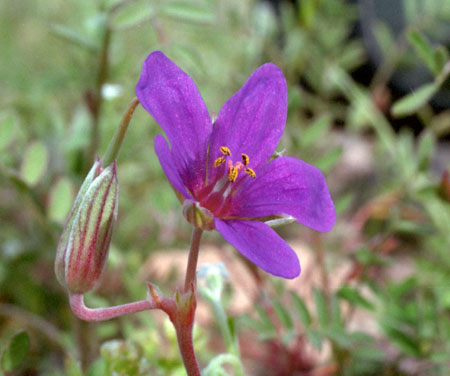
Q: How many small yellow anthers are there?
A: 5